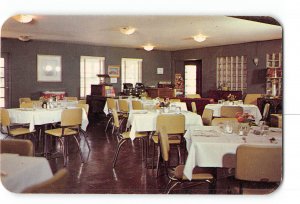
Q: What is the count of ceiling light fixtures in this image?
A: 5